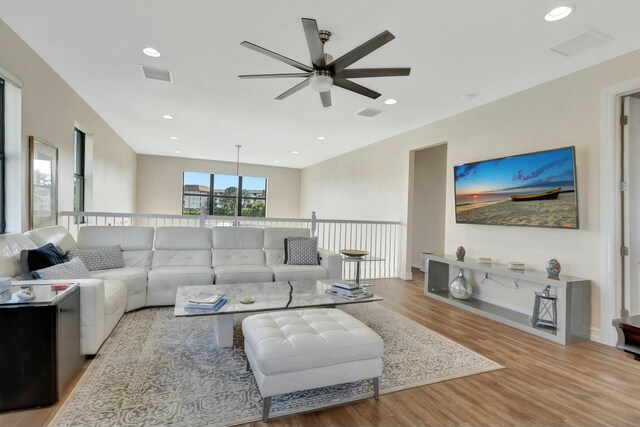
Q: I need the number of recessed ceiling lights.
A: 9